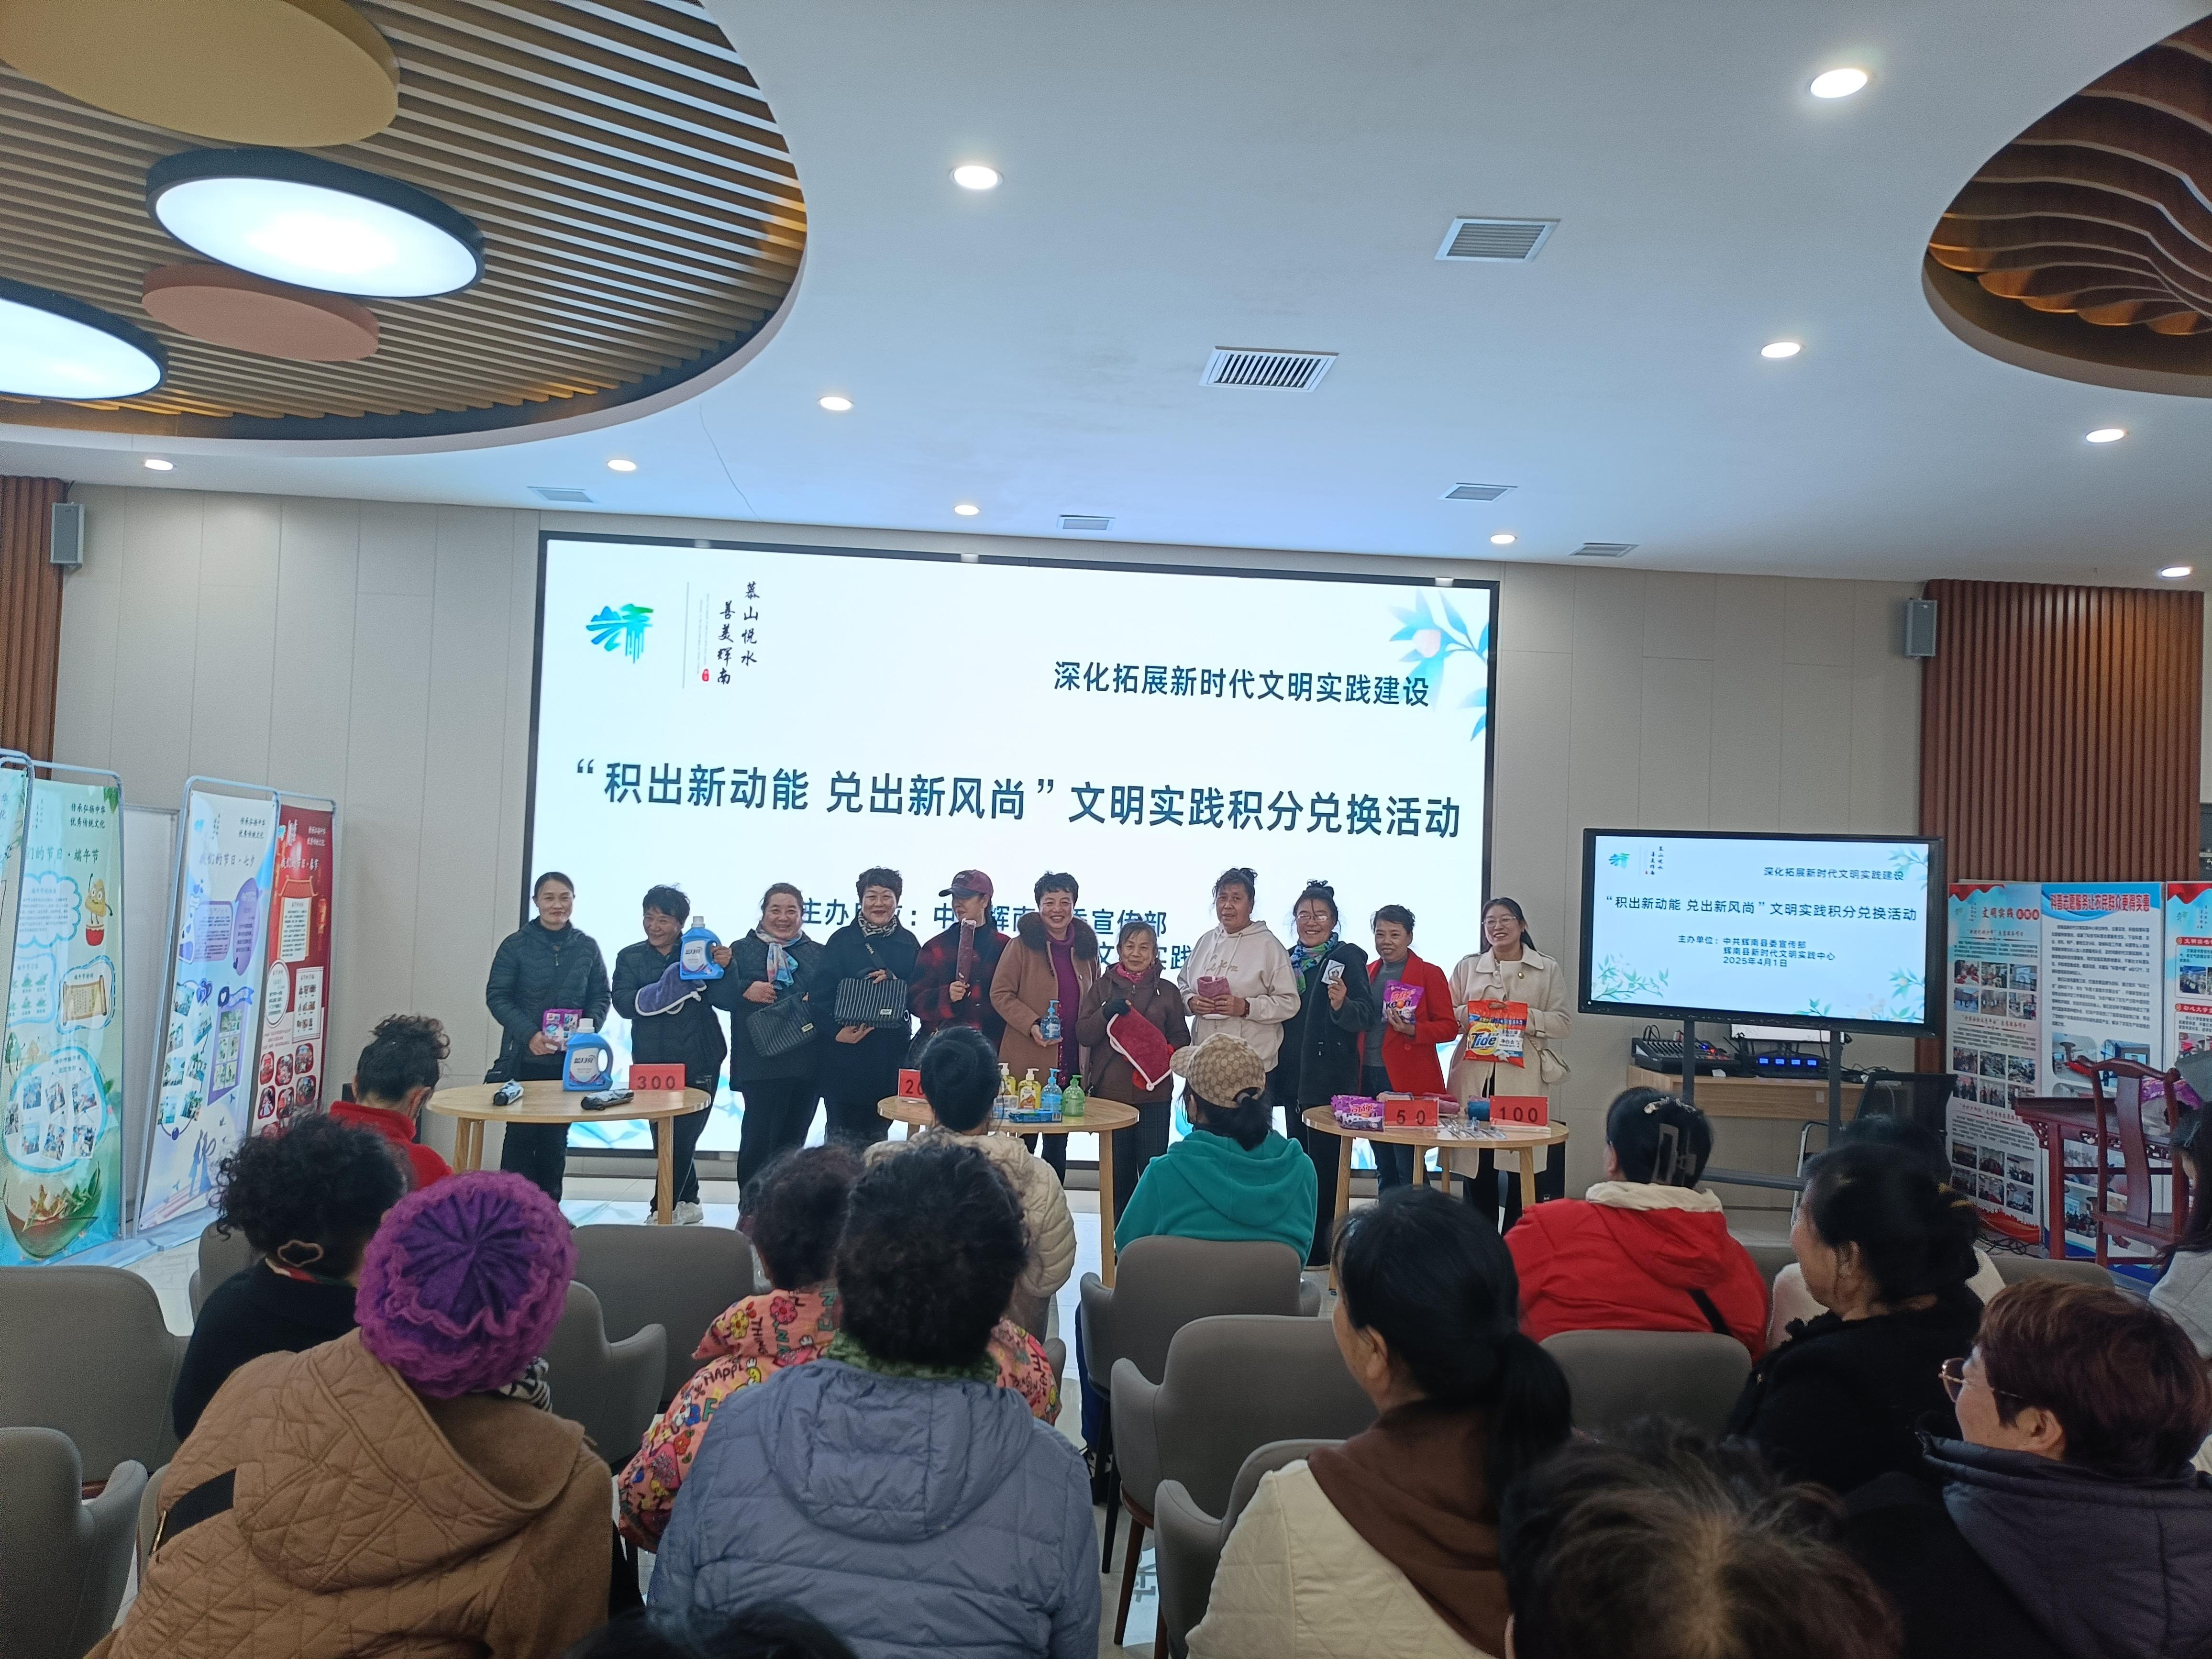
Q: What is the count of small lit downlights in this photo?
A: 10